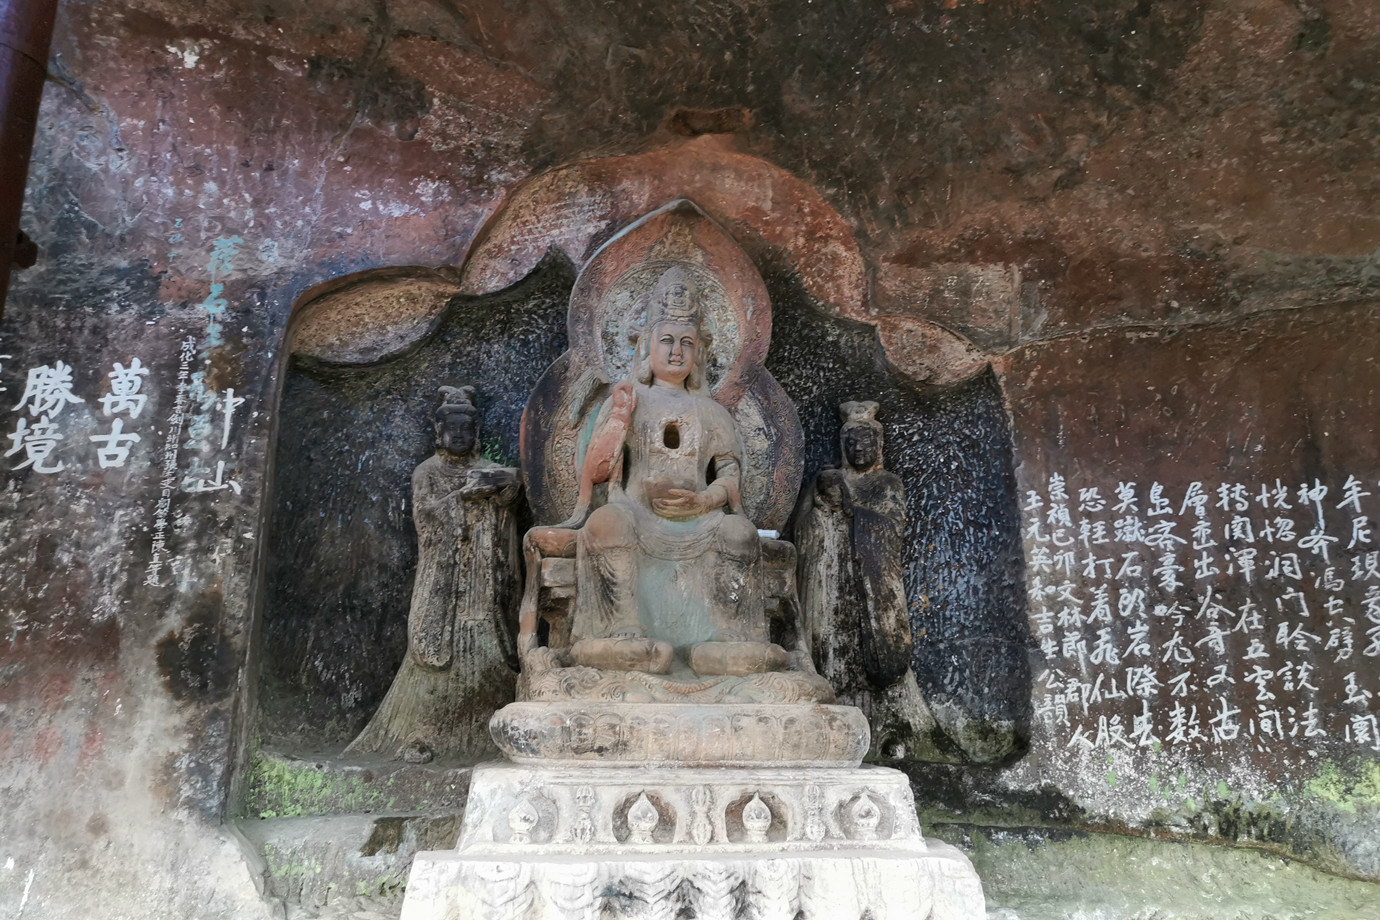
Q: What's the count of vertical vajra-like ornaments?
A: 3